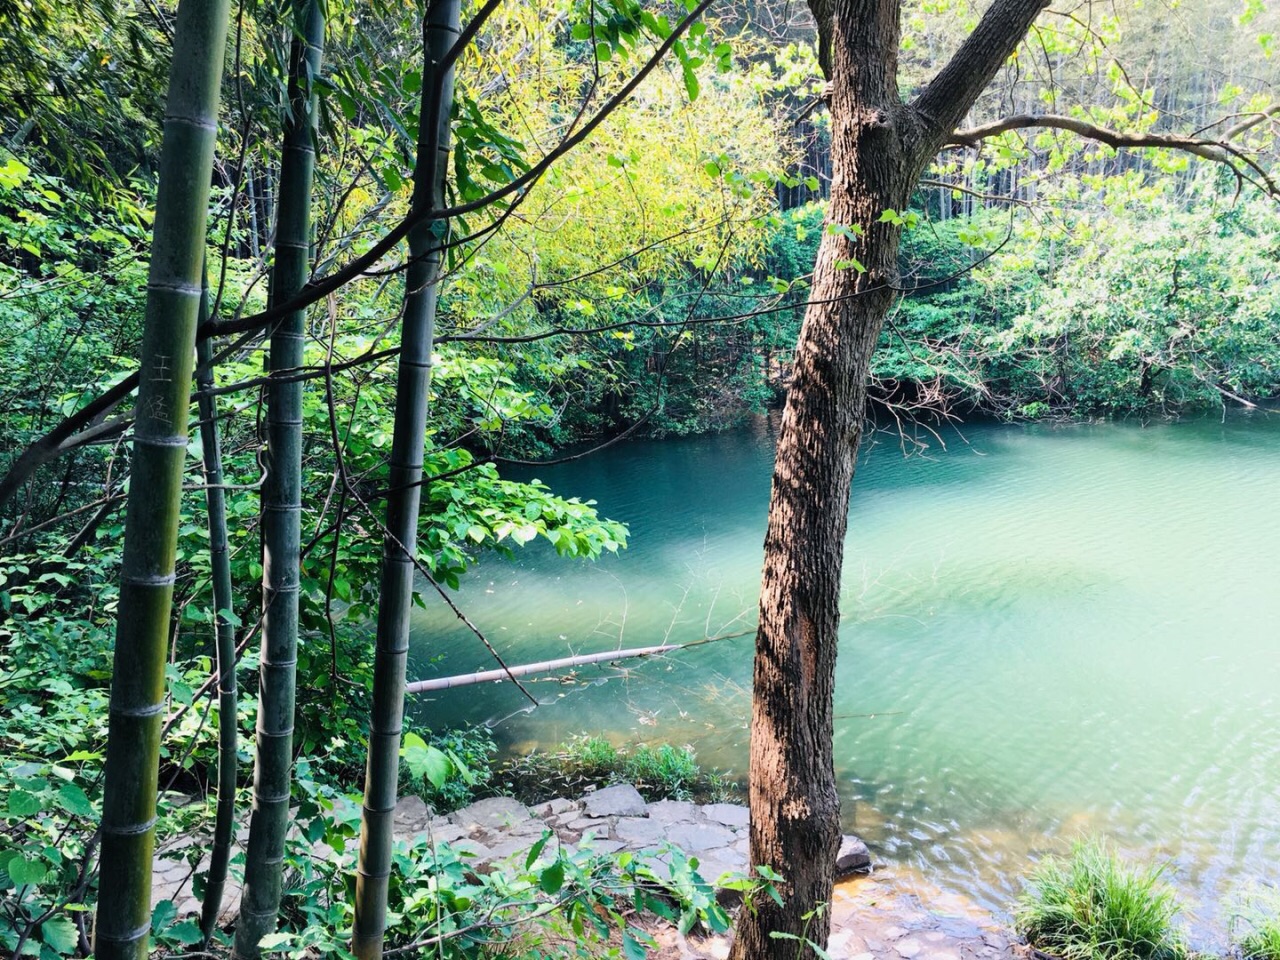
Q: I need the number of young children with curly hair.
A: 0